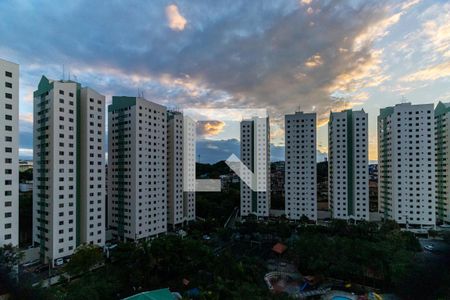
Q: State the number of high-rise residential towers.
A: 9